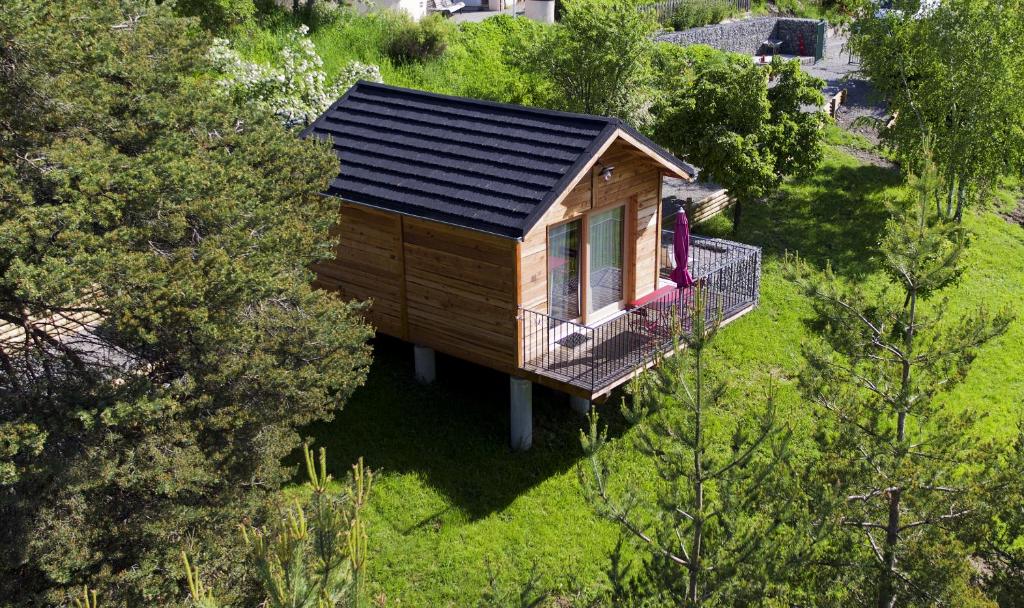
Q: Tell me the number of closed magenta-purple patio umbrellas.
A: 1